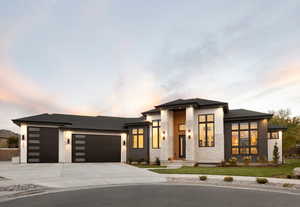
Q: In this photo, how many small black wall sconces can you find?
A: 5